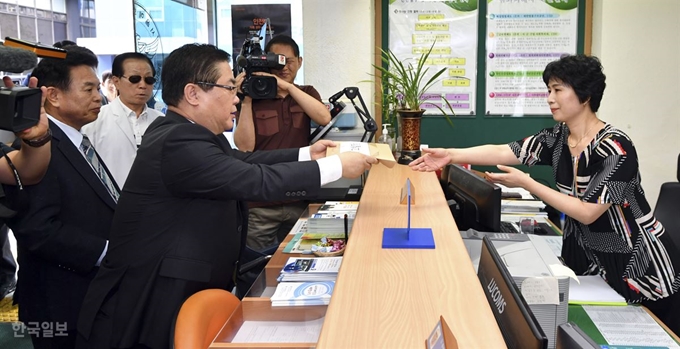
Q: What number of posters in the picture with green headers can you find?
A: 2